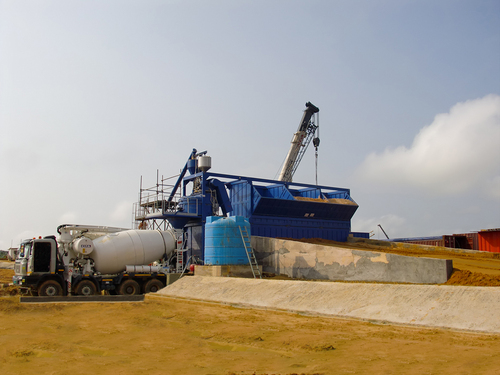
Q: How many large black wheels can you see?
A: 4